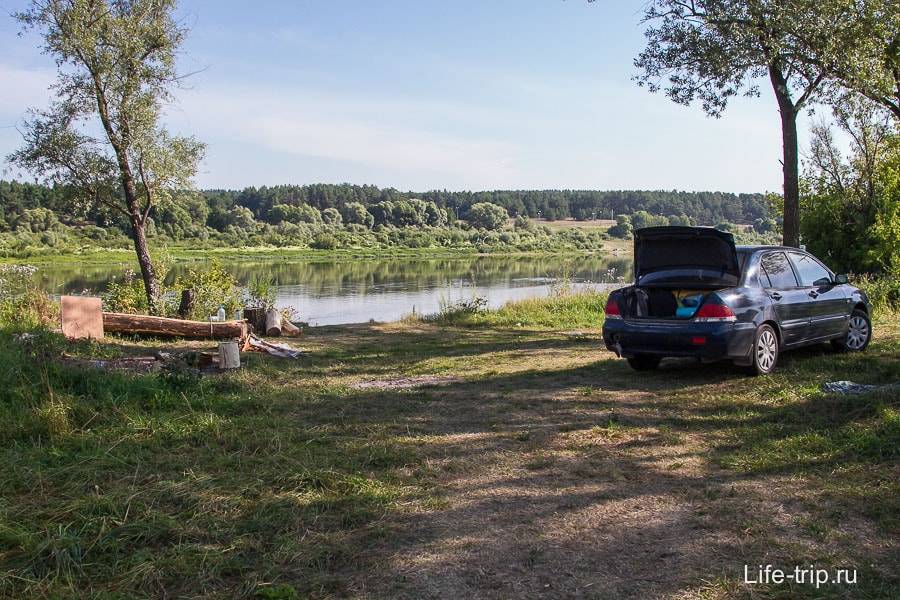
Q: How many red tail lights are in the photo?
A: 2